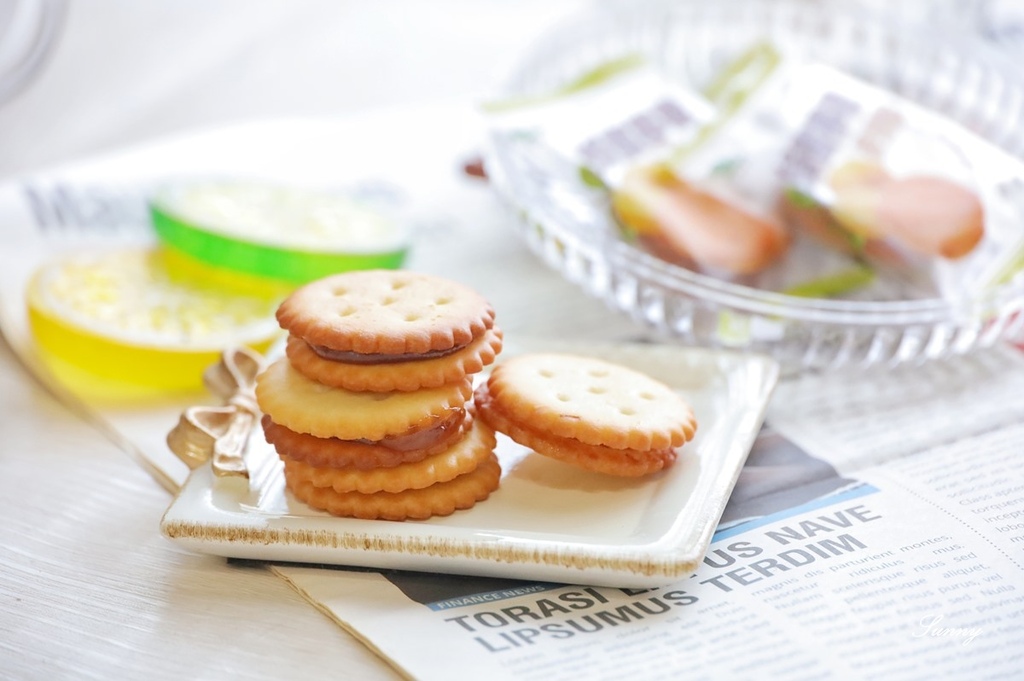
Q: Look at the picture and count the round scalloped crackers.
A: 8